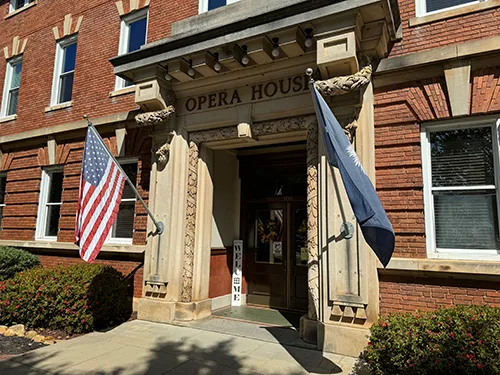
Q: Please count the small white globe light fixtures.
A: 6